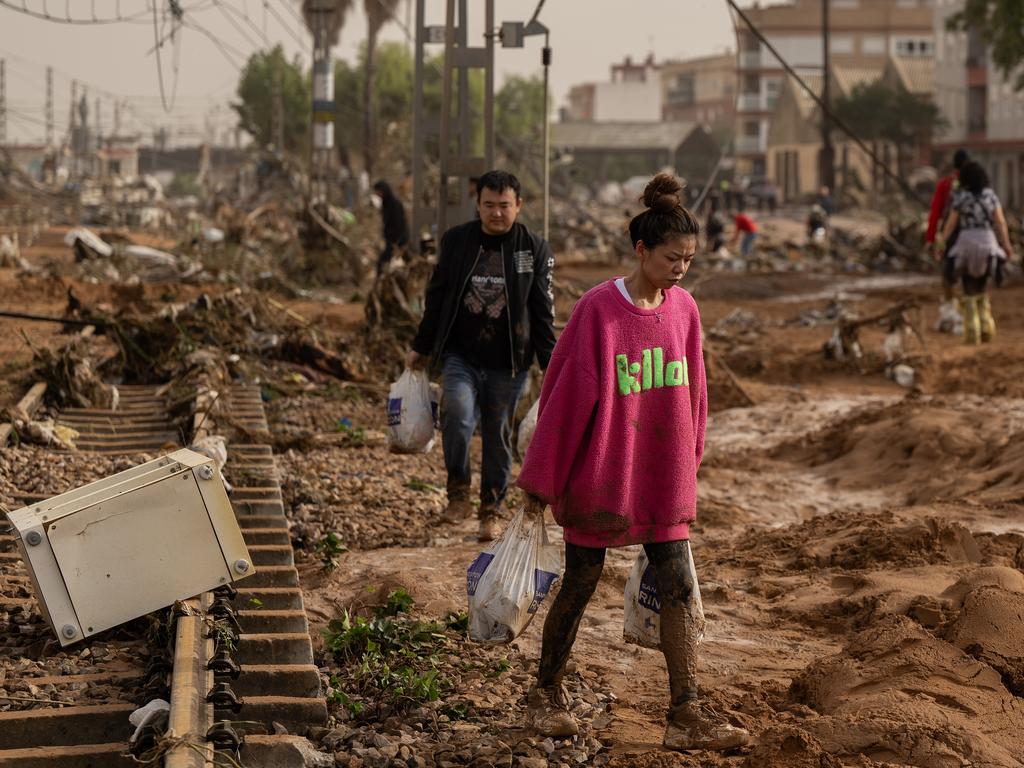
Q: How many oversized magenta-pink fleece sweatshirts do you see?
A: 1